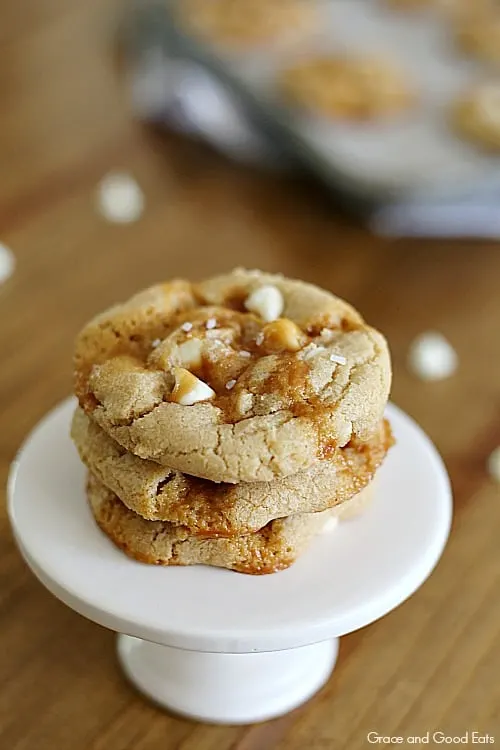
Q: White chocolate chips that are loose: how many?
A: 4